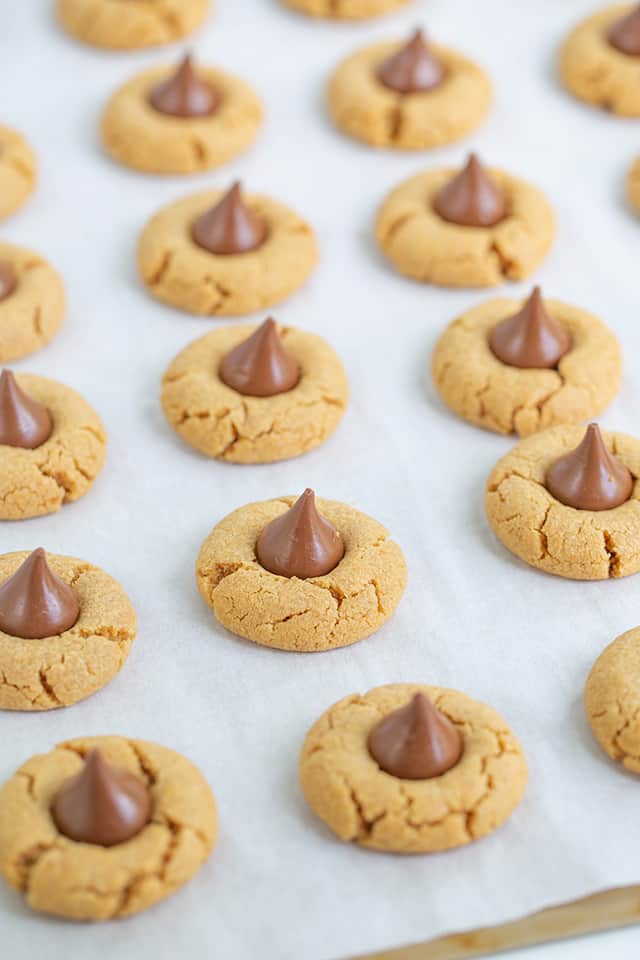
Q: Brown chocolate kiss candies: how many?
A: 14